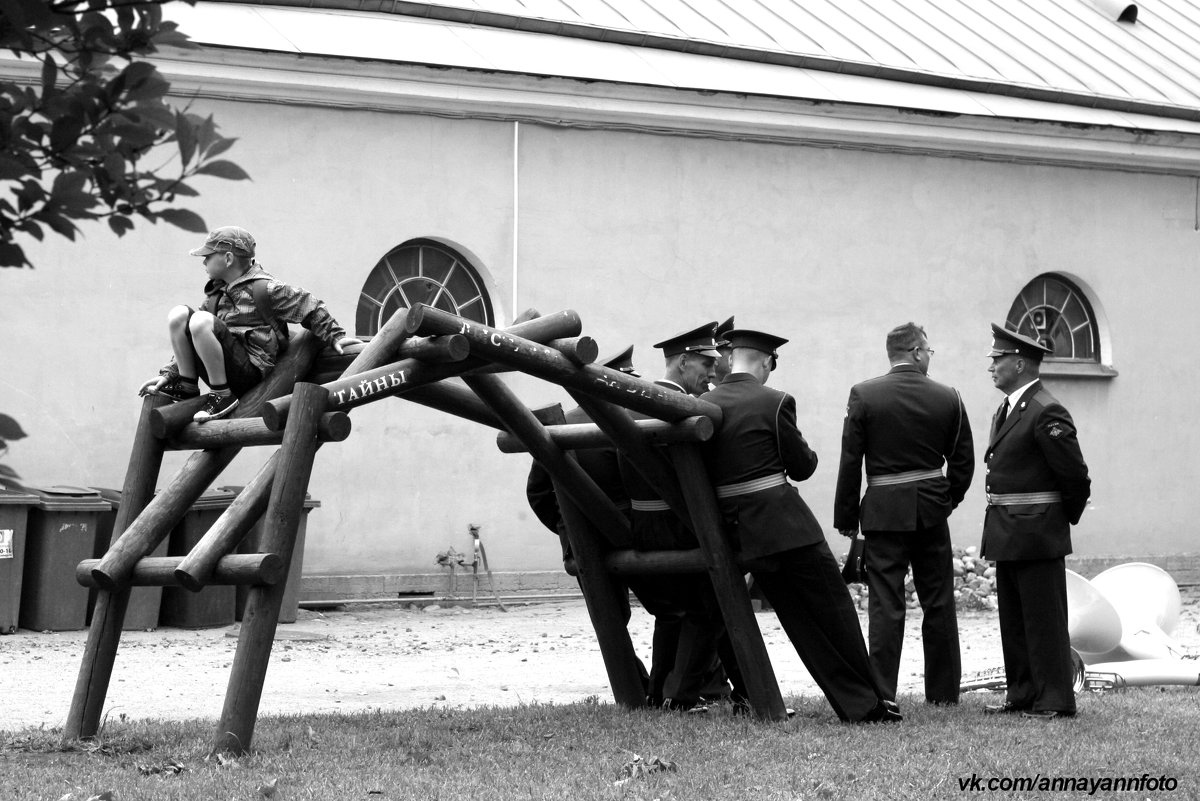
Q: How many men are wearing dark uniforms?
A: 6